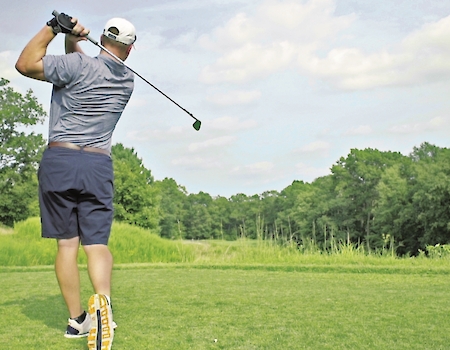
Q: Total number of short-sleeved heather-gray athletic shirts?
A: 1